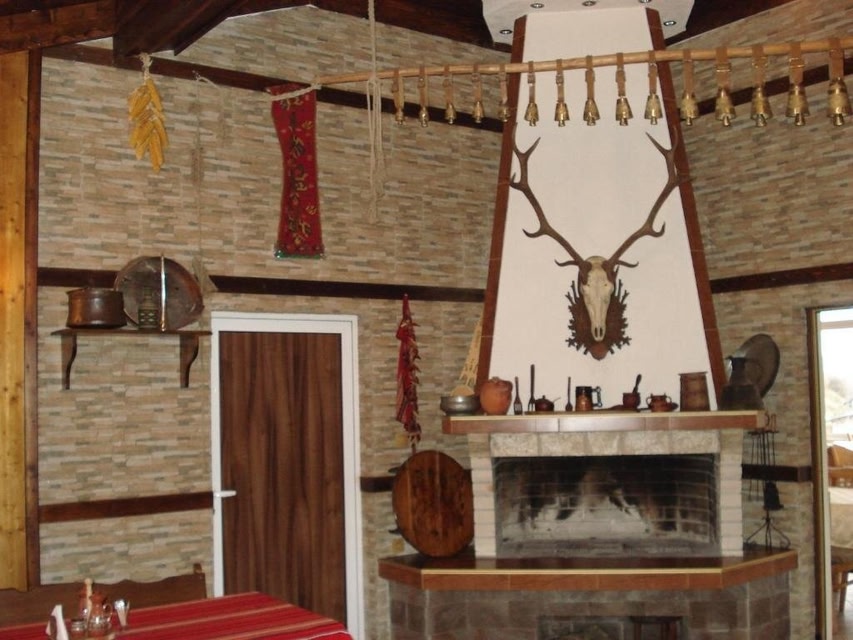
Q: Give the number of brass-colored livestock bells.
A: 15